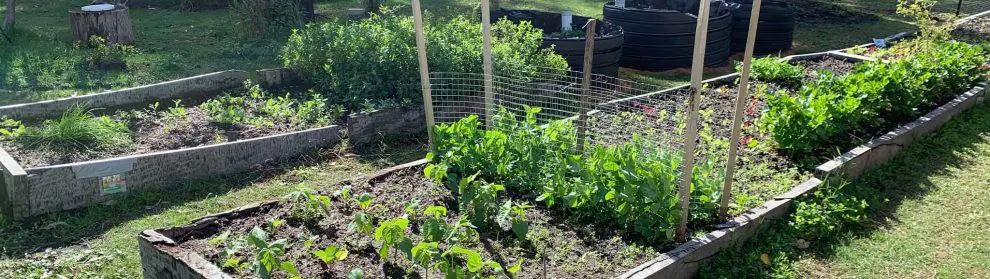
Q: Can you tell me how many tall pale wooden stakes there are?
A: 4